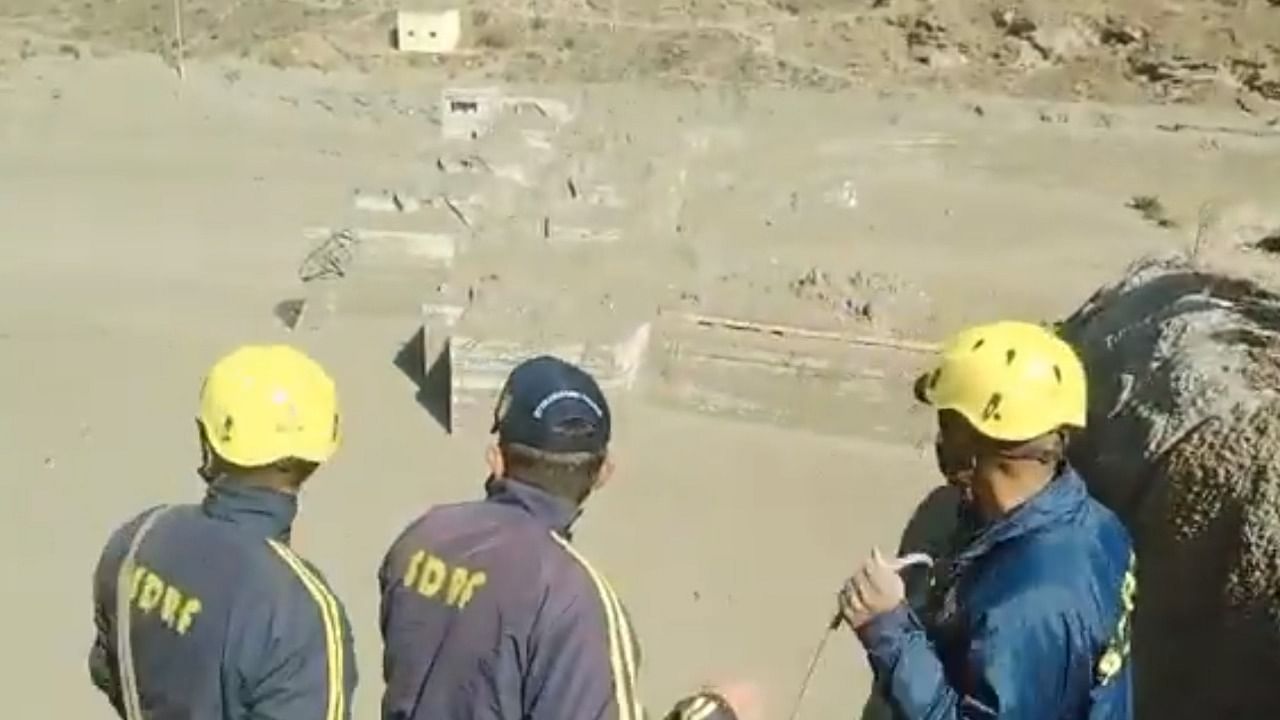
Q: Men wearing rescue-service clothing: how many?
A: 3